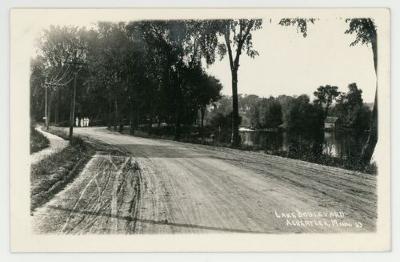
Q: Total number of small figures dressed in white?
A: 4